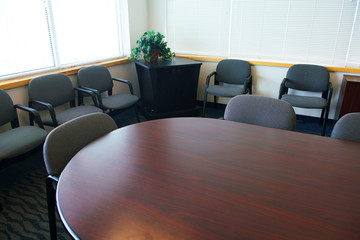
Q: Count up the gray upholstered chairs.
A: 8